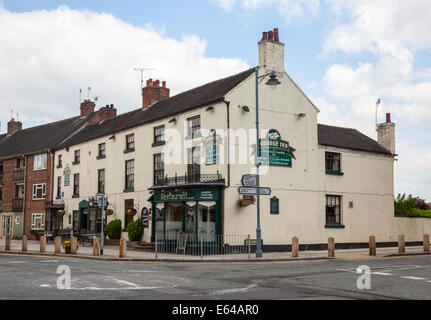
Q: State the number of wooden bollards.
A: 12